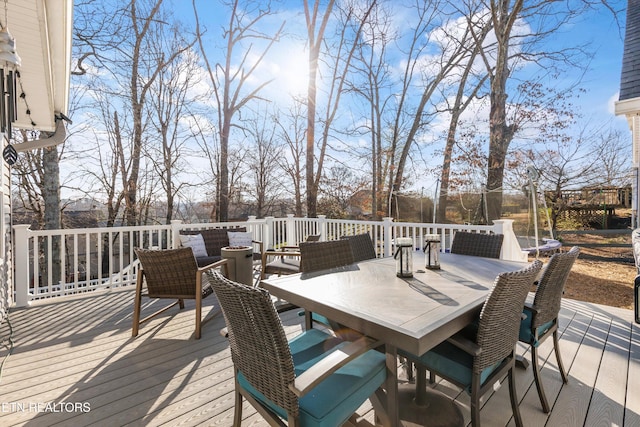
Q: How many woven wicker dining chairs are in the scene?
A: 6